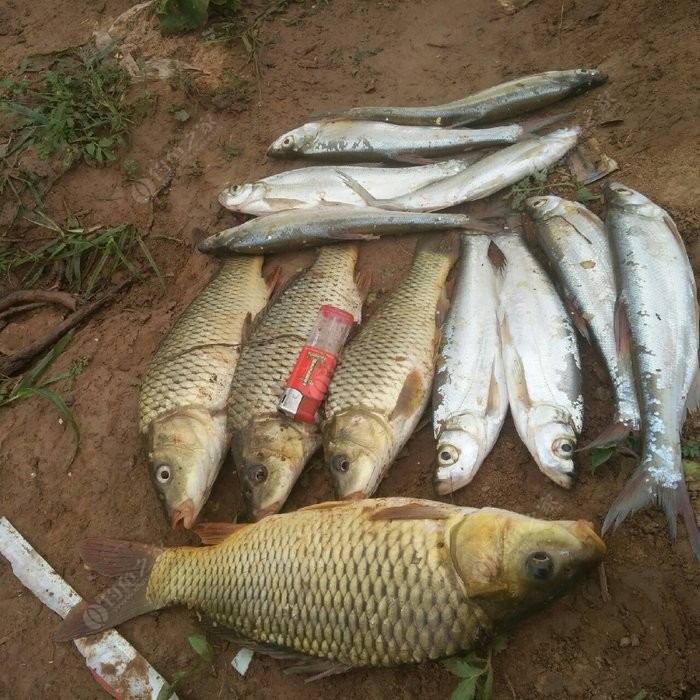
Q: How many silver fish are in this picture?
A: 9